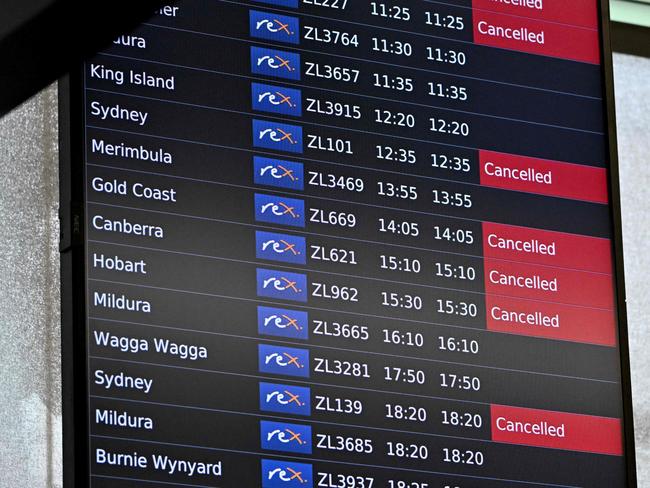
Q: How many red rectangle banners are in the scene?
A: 7